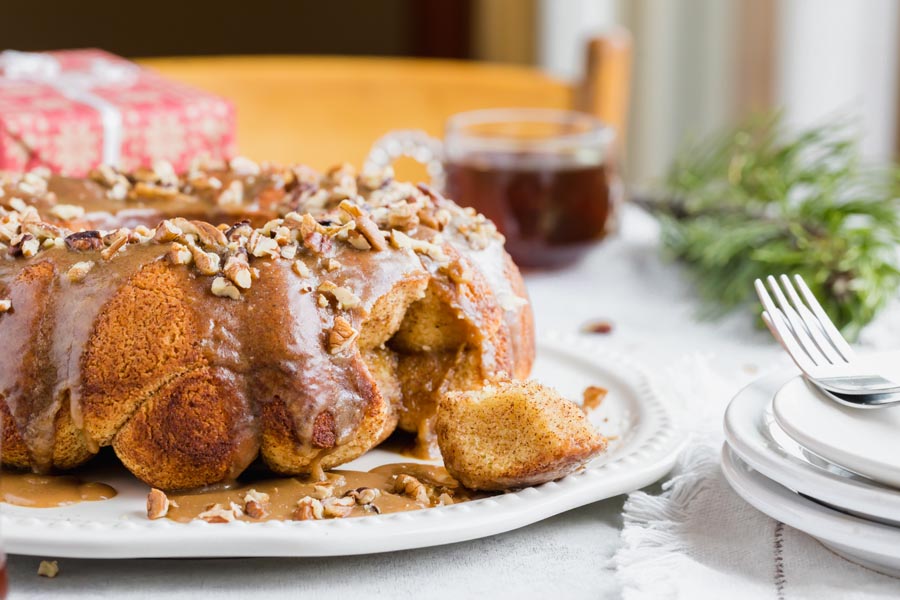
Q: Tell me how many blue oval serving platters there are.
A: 0